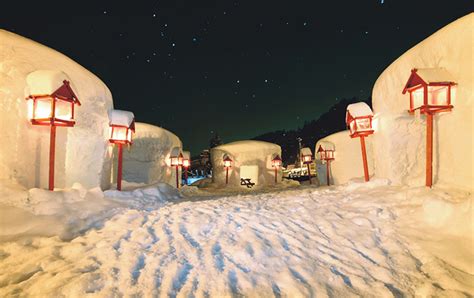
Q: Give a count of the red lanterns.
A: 10